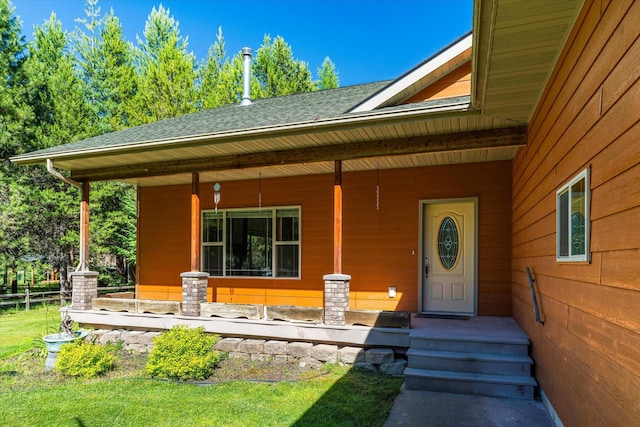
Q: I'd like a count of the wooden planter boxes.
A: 5